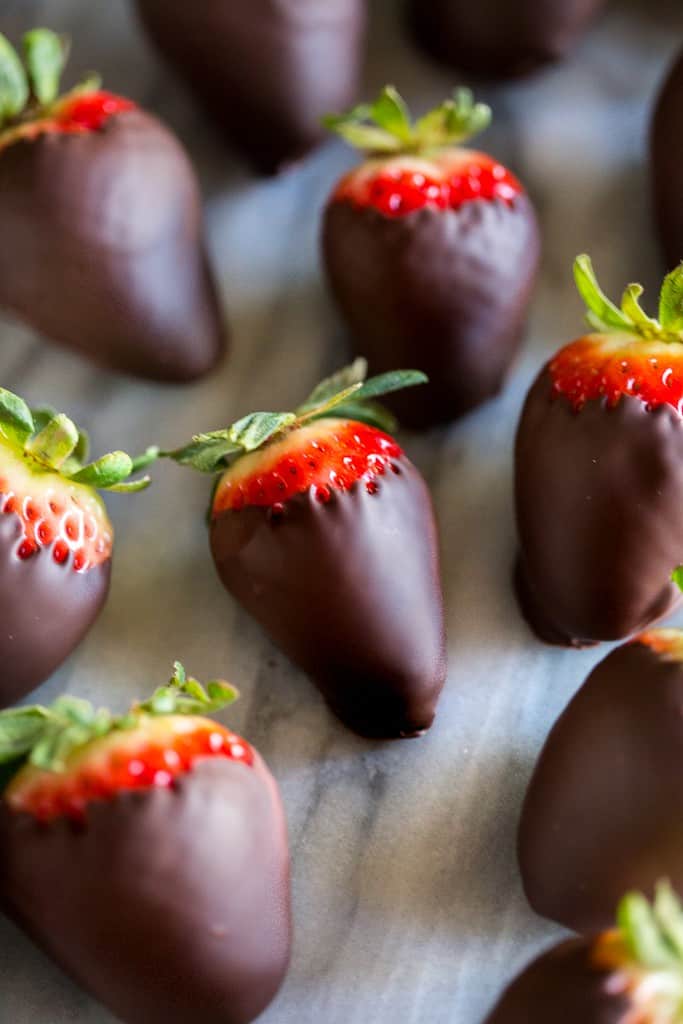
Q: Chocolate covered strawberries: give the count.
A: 11